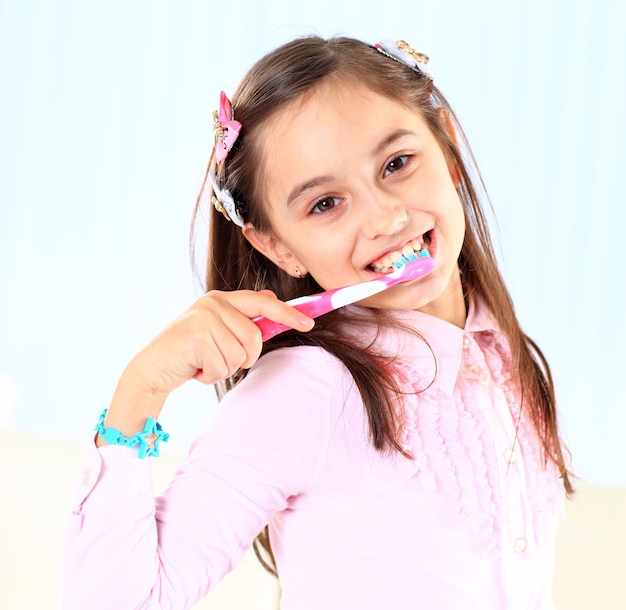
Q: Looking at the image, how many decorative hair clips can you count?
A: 3